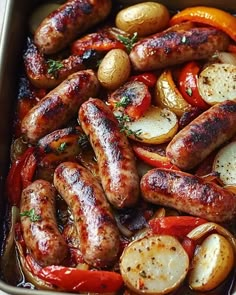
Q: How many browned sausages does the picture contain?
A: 8